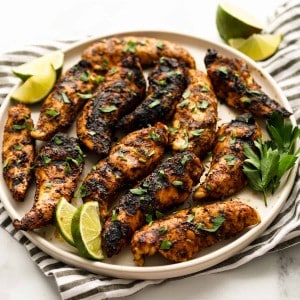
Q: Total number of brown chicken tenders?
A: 12